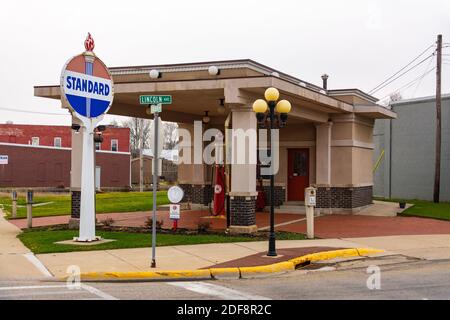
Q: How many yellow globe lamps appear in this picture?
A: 3